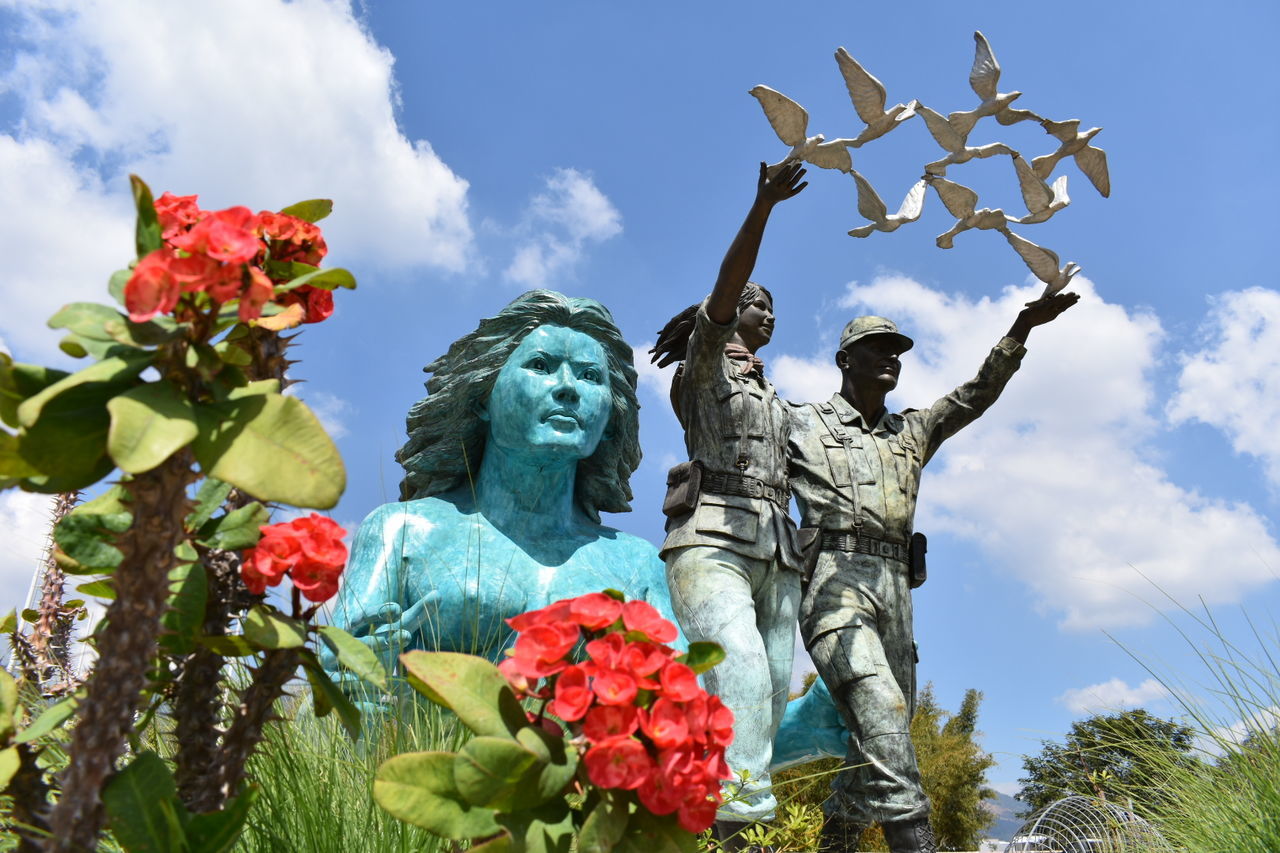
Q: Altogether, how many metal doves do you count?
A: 9